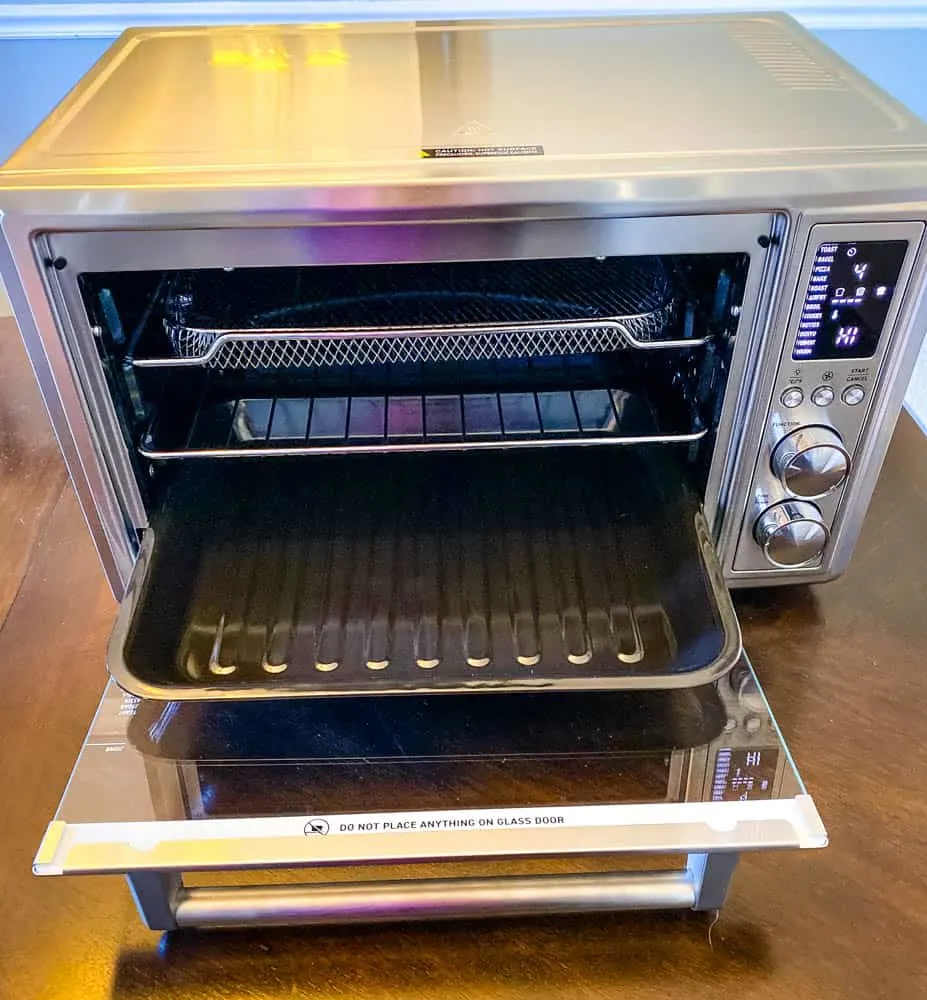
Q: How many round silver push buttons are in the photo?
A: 3